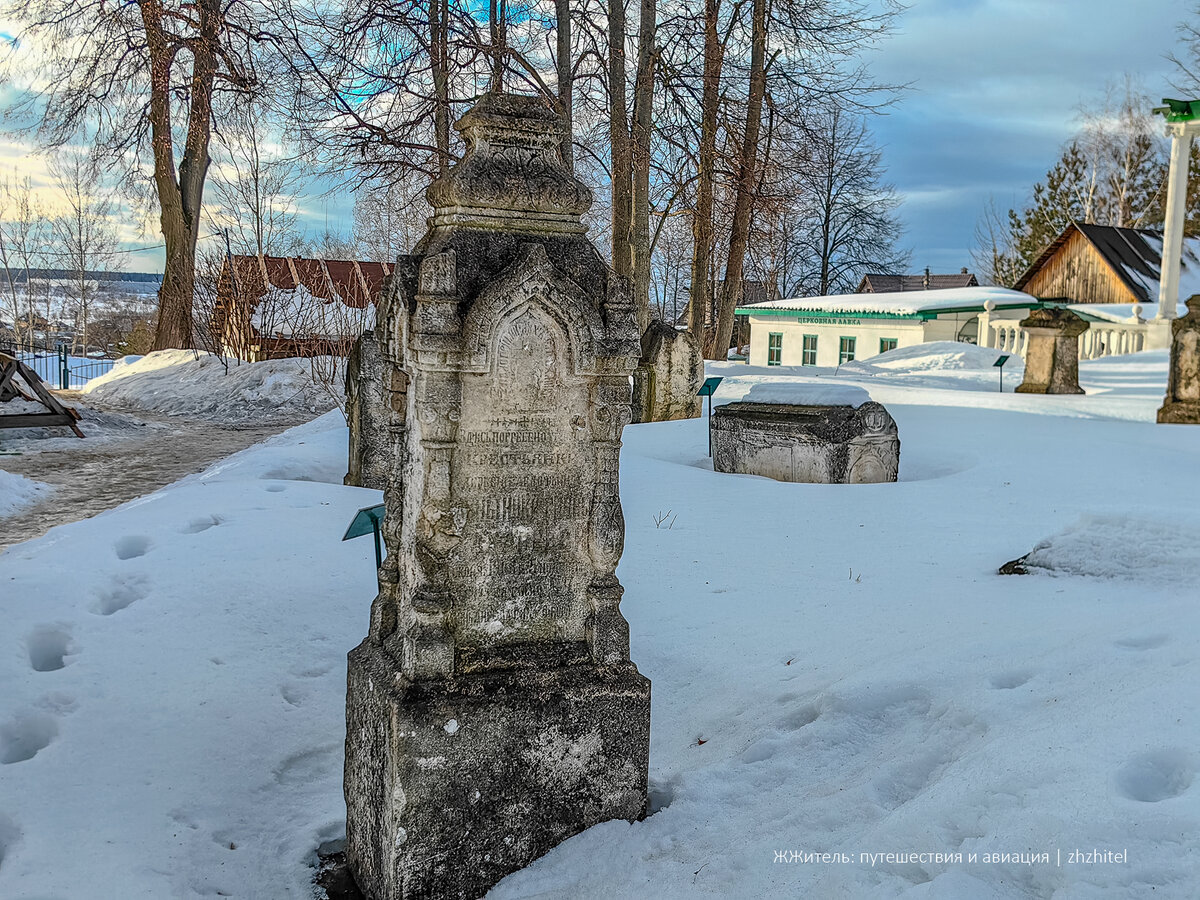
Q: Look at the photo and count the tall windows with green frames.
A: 4